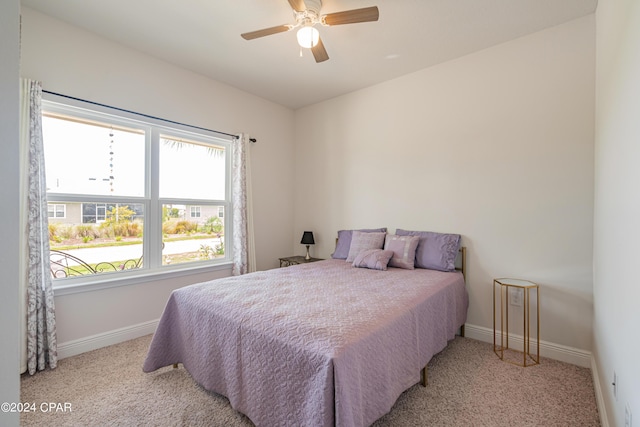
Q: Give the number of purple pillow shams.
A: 2